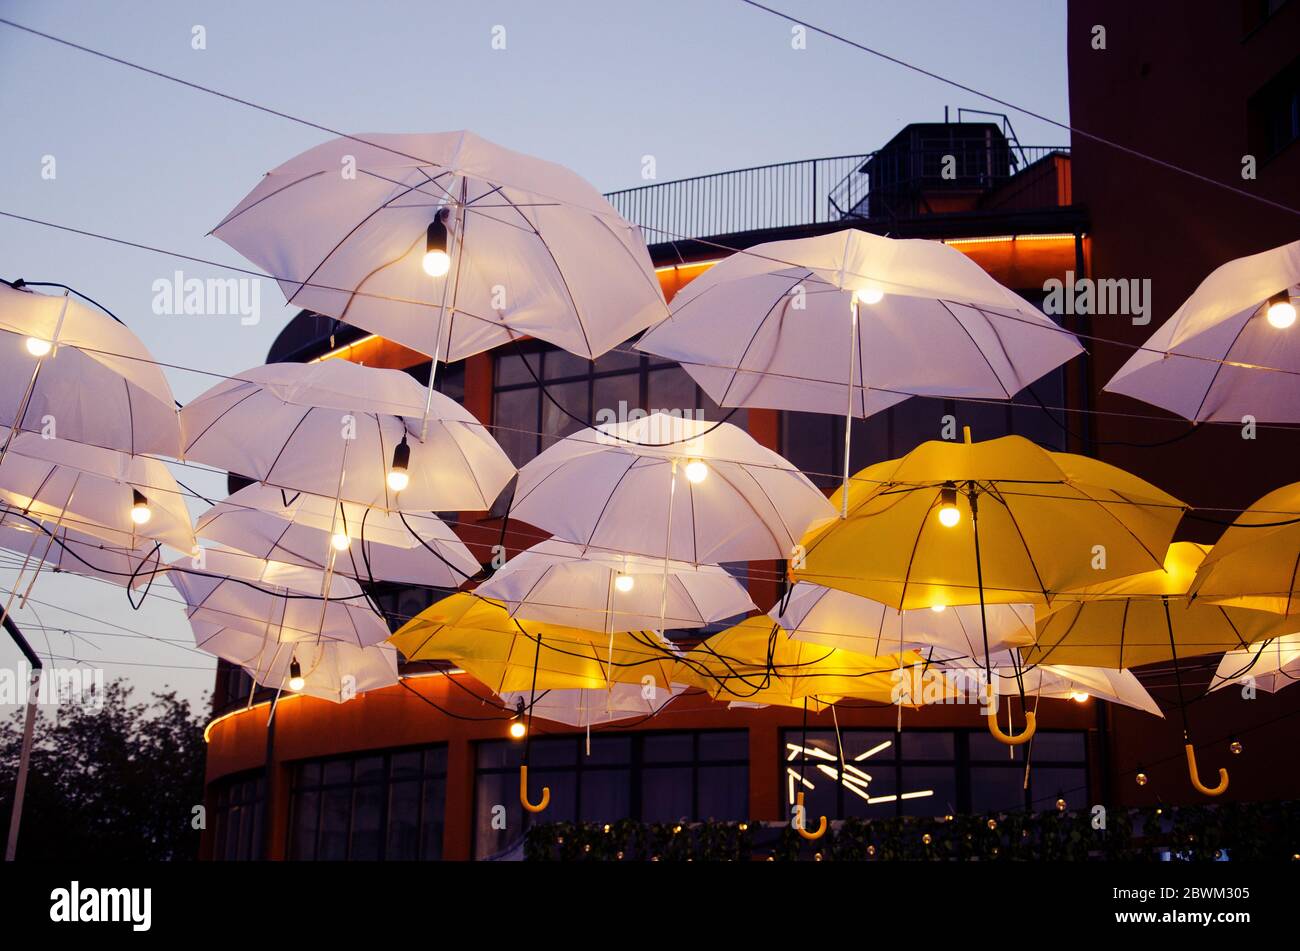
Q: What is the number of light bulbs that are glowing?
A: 14